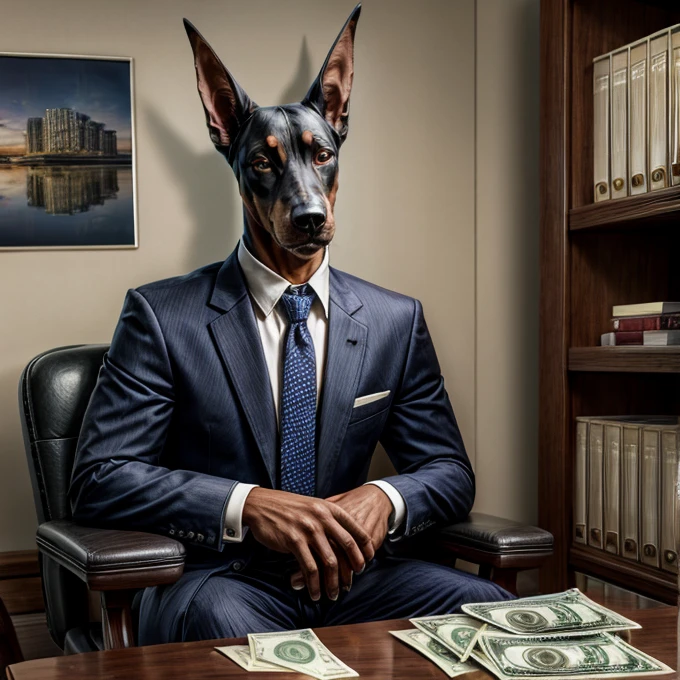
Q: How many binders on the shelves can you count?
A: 11